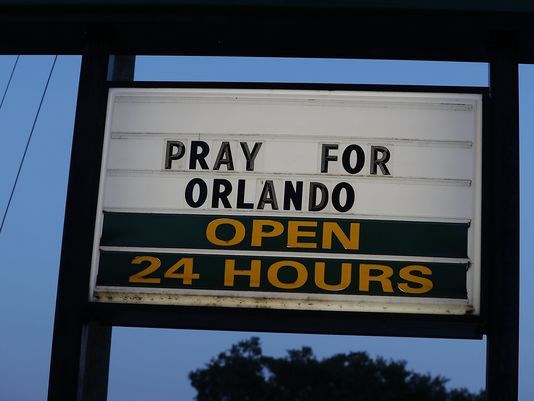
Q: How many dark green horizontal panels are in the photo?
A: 2